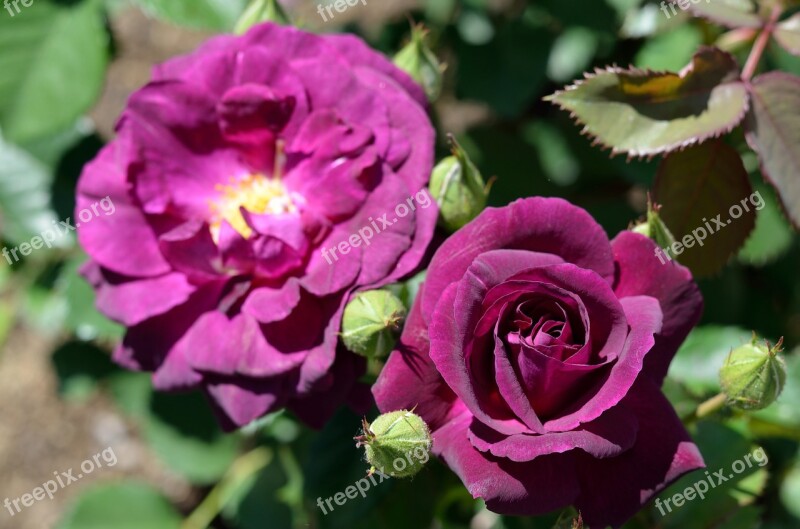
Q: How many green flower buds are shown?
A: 7